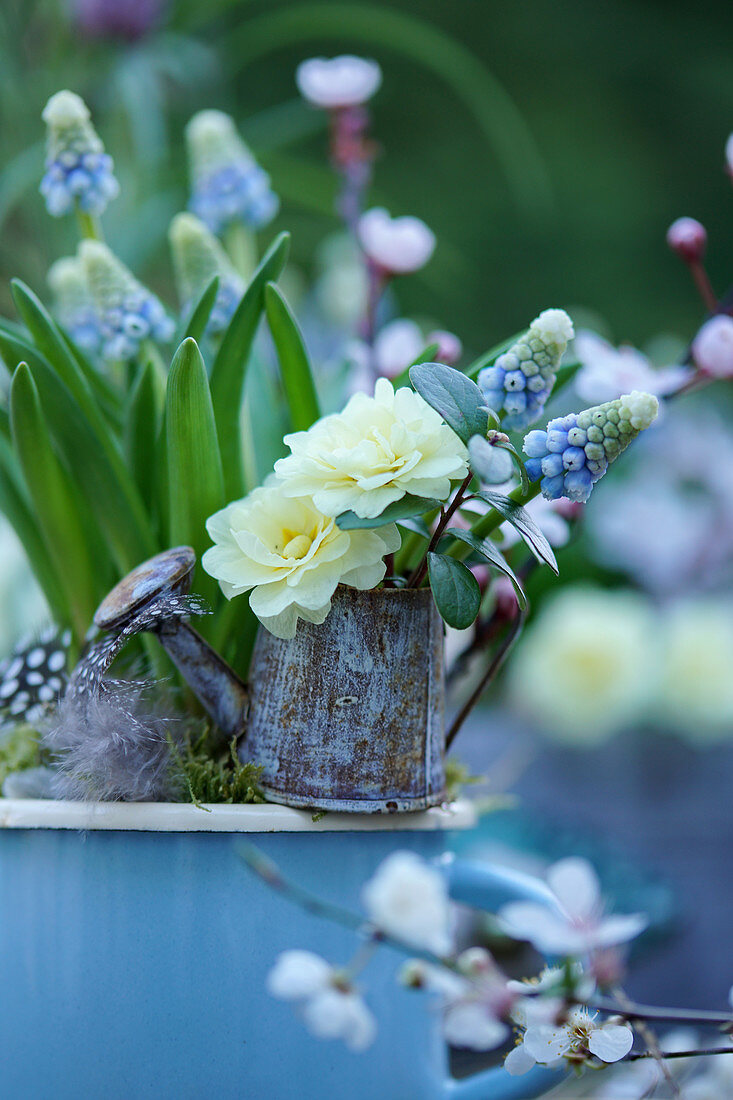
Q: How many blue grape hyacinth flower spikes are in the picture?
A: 7